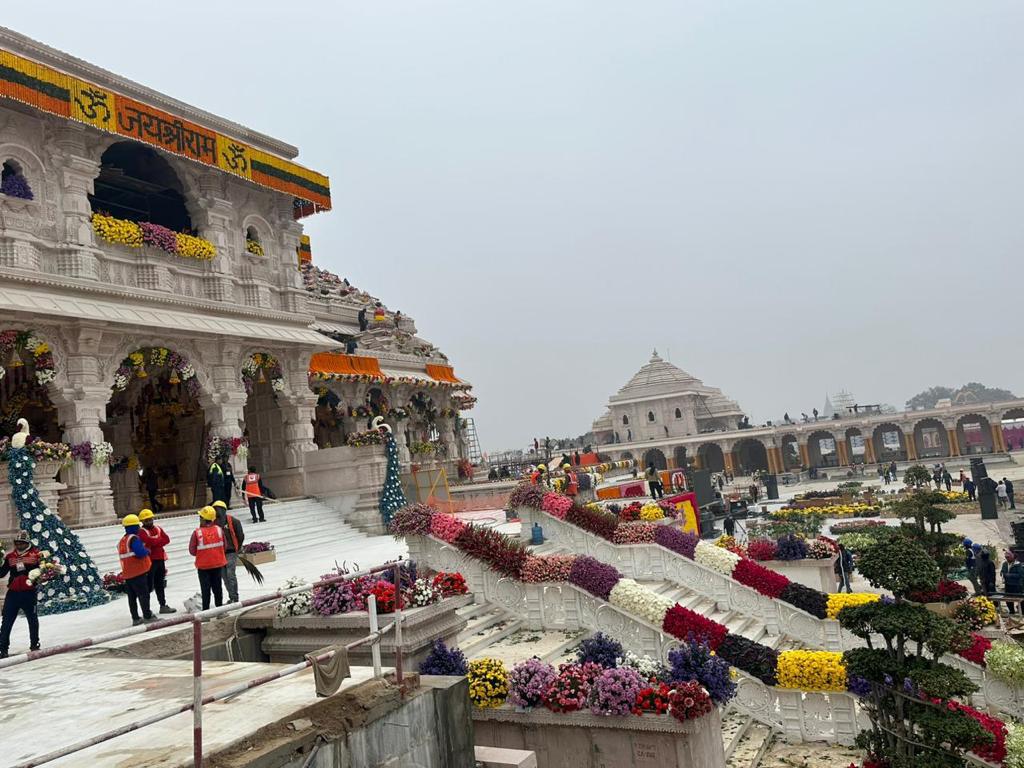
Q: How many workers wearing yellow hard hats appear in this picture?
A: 6